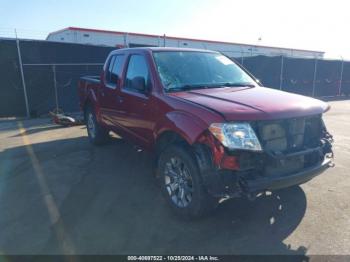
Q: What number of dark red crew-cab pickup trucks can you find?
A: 1